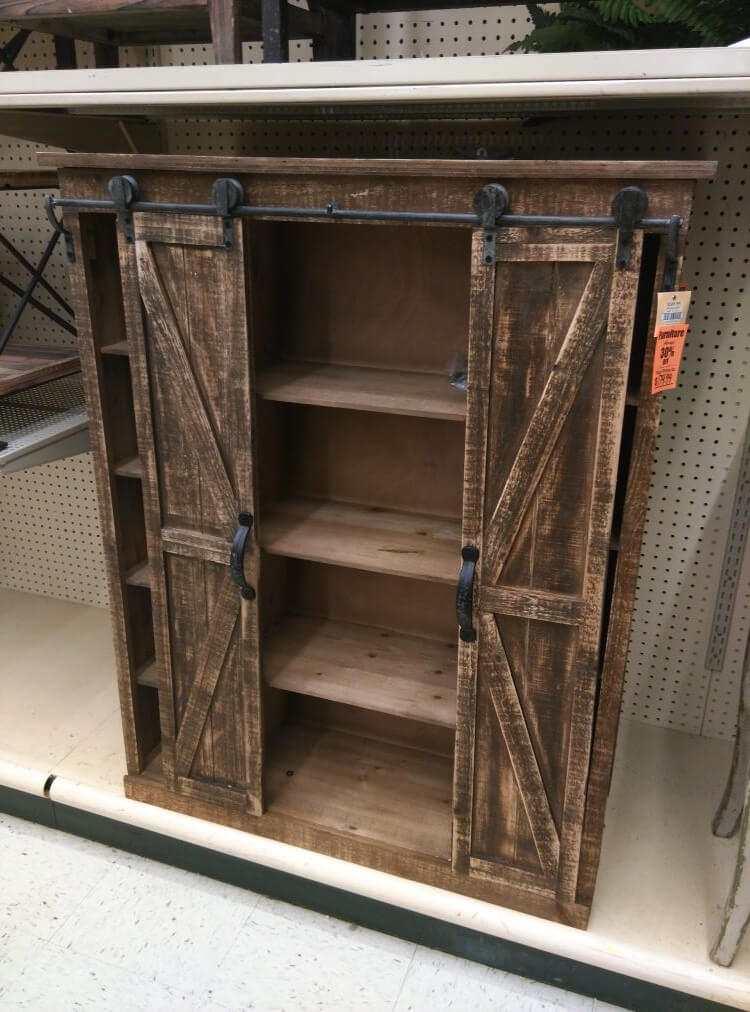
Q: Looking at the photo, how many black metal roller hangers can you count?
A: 4